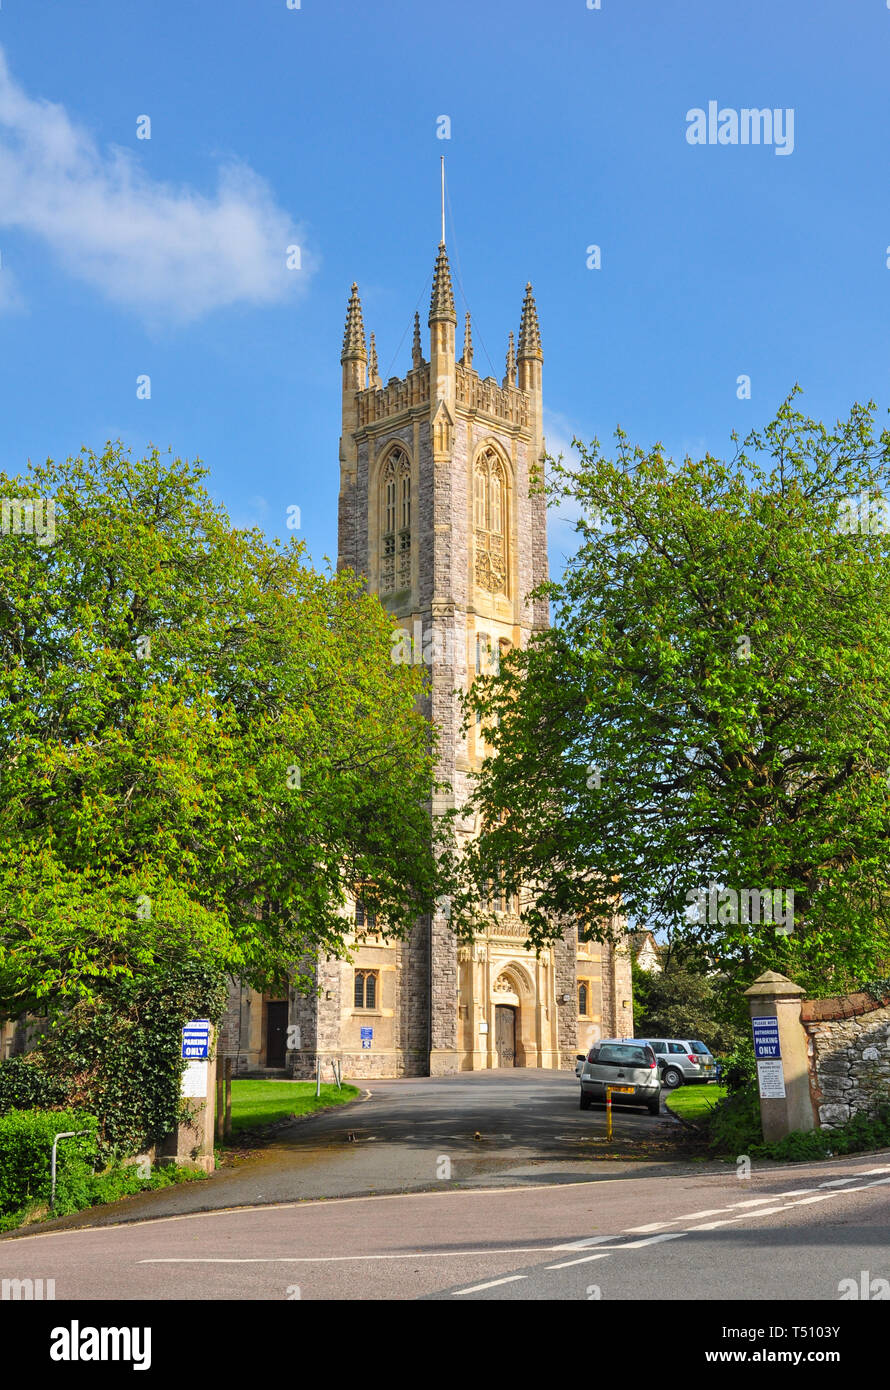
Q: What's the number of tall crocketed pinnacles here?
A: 3